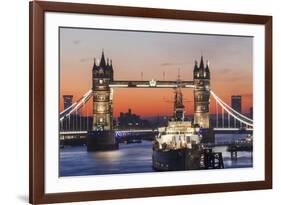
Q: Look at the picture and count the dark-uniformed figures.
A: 0